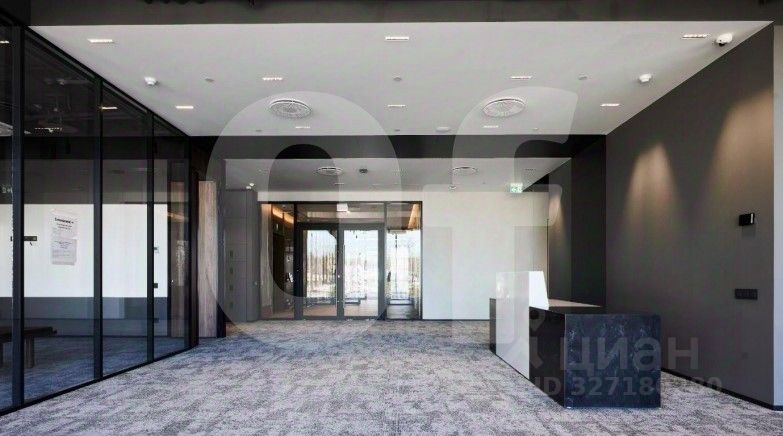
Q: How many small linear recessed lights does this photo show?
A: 10